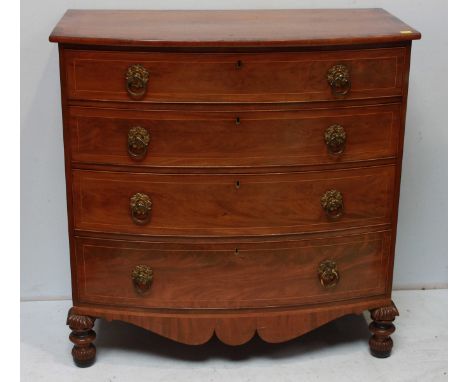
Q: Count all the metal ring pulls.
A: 8